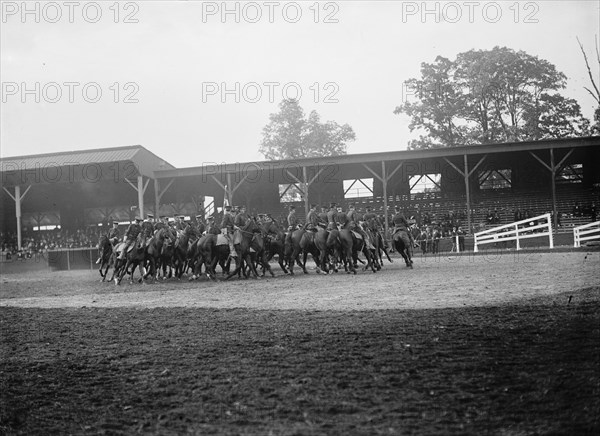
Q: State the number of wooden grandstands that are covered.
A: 2